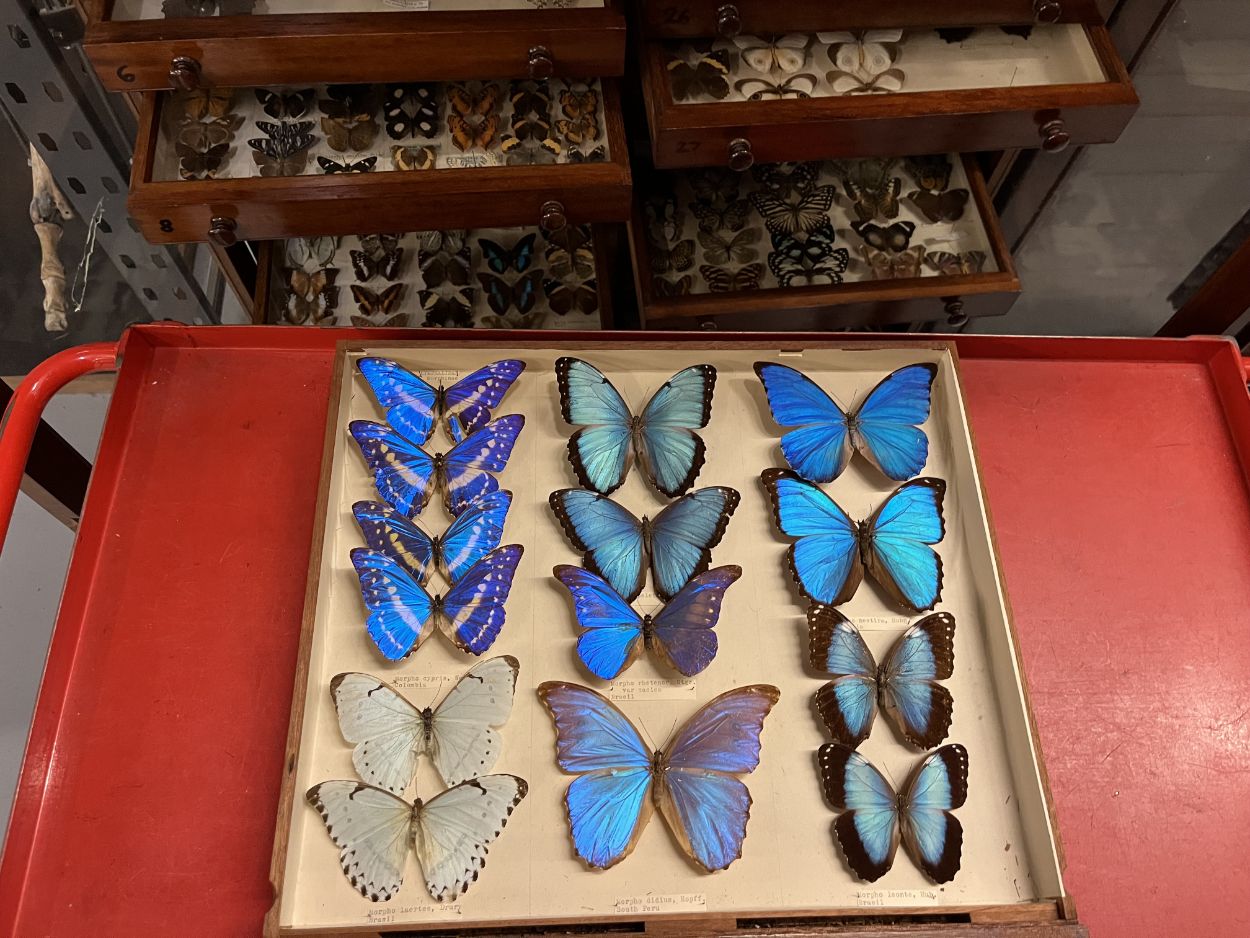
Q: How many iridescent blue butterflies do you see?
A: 12